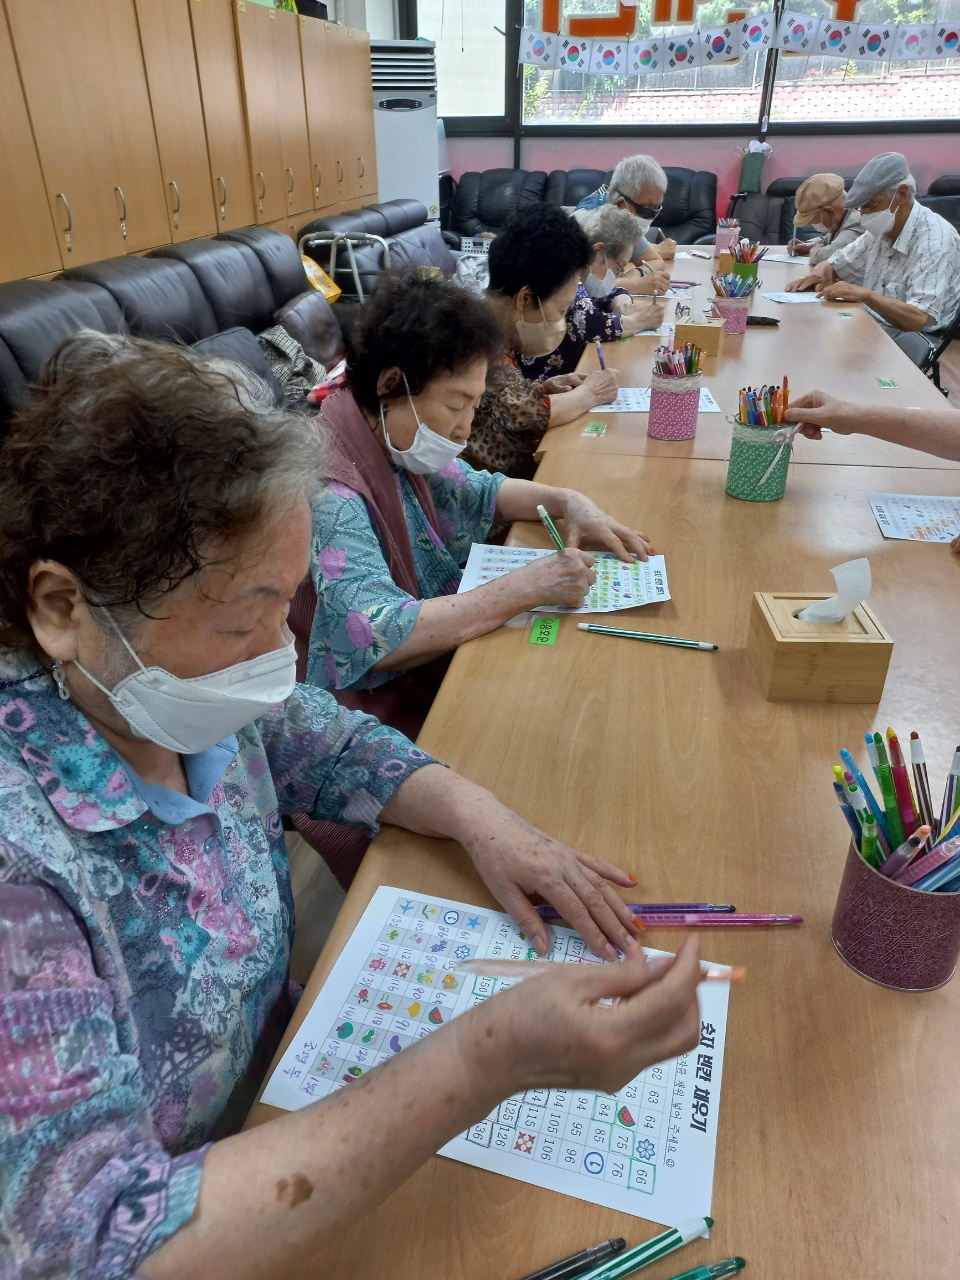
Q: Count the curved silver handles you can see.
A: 9